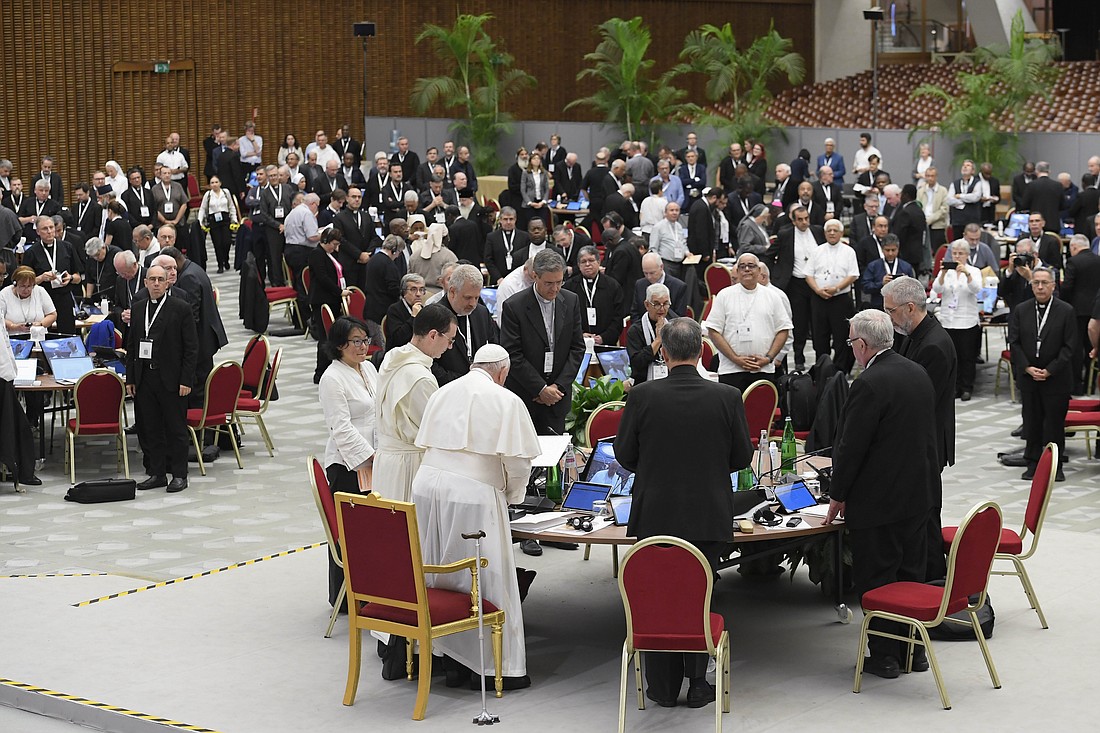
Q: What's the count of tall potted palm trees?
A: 4